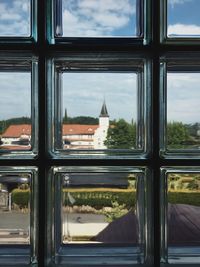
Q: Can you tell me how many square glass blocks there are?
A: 9